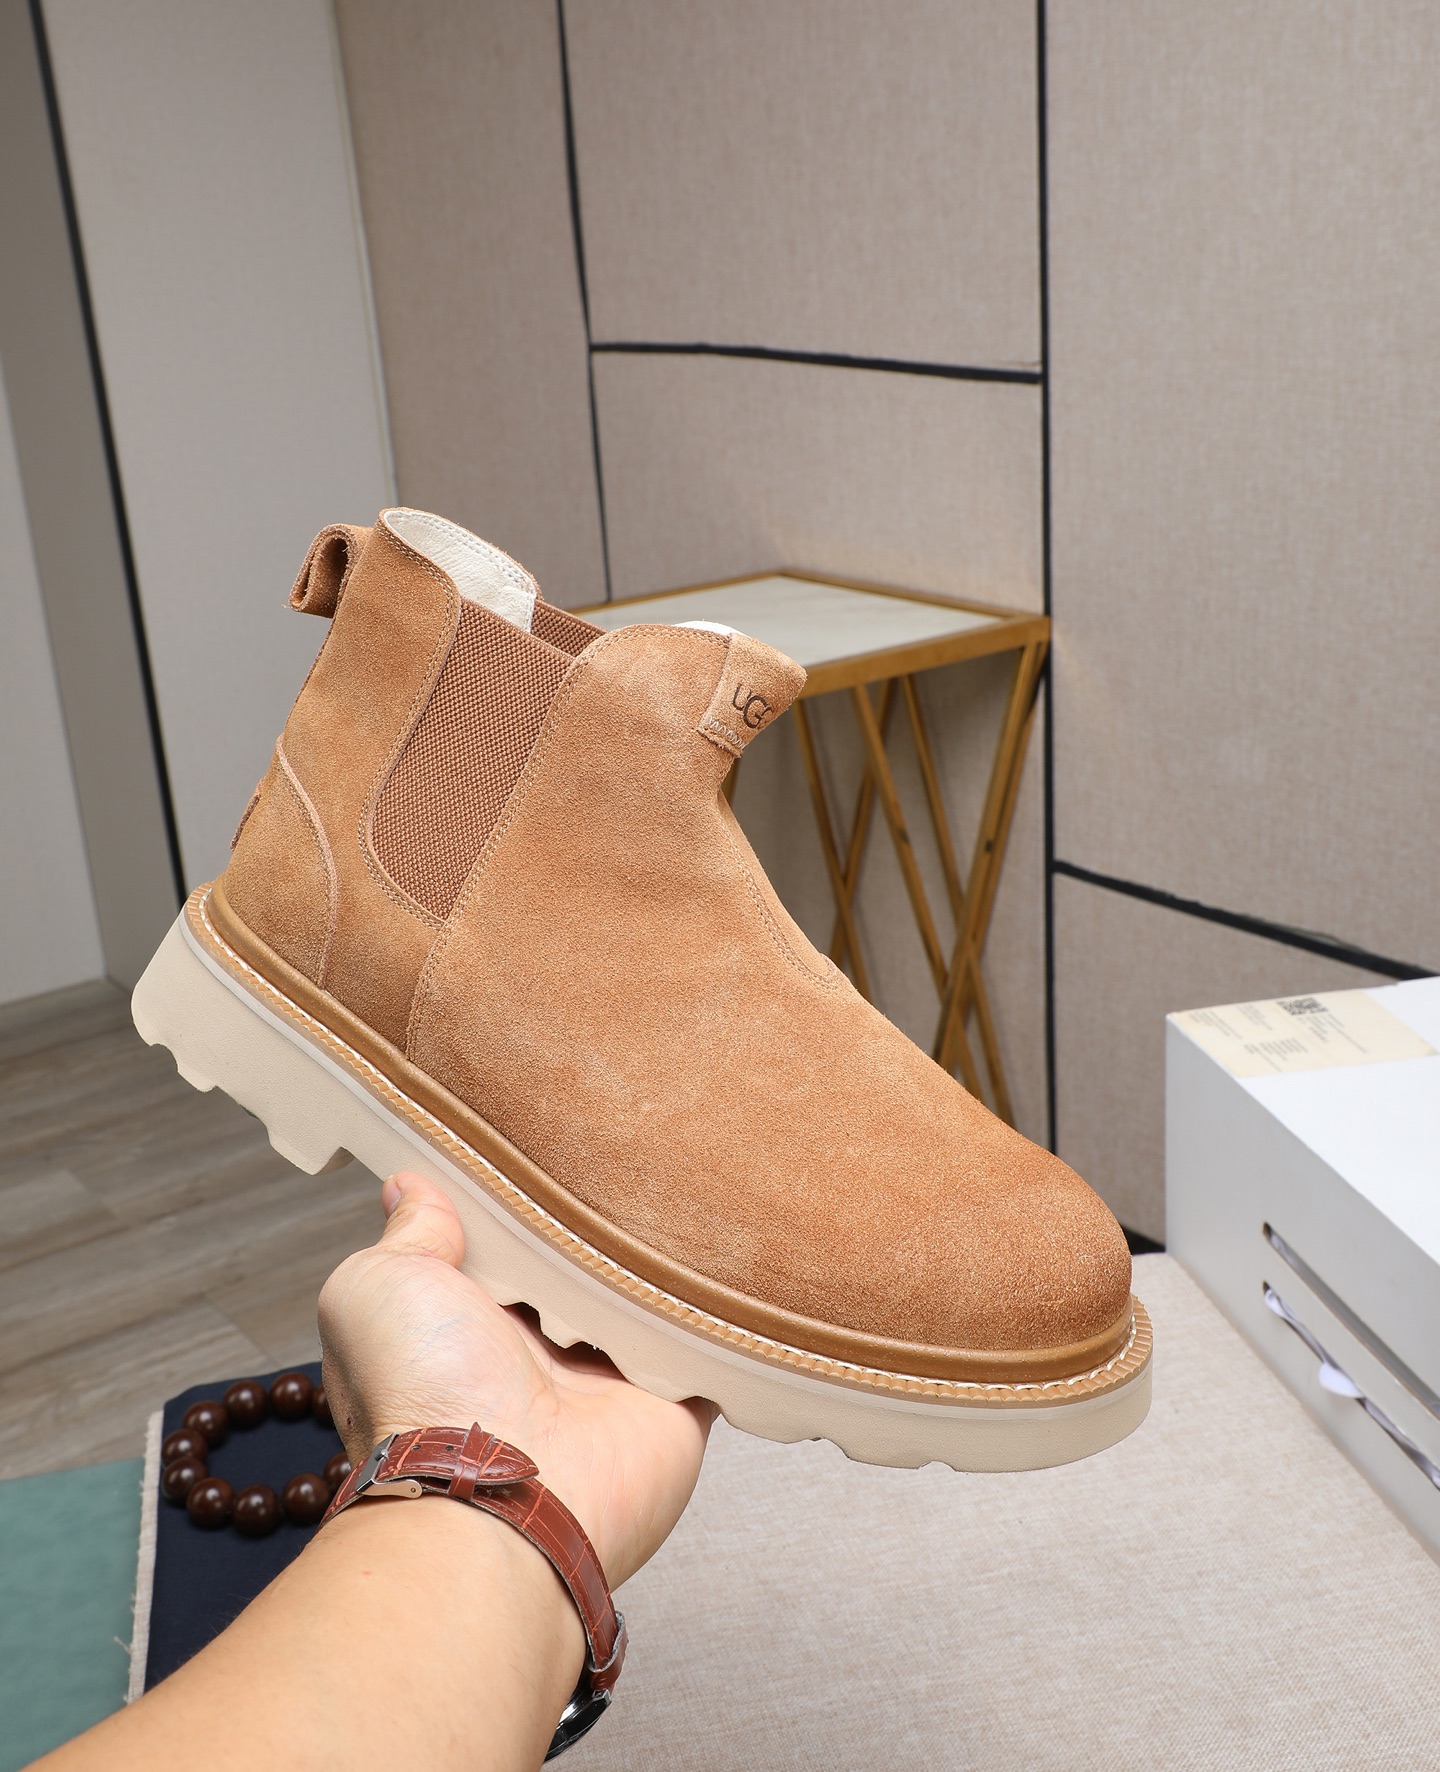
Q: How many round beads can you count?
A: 10